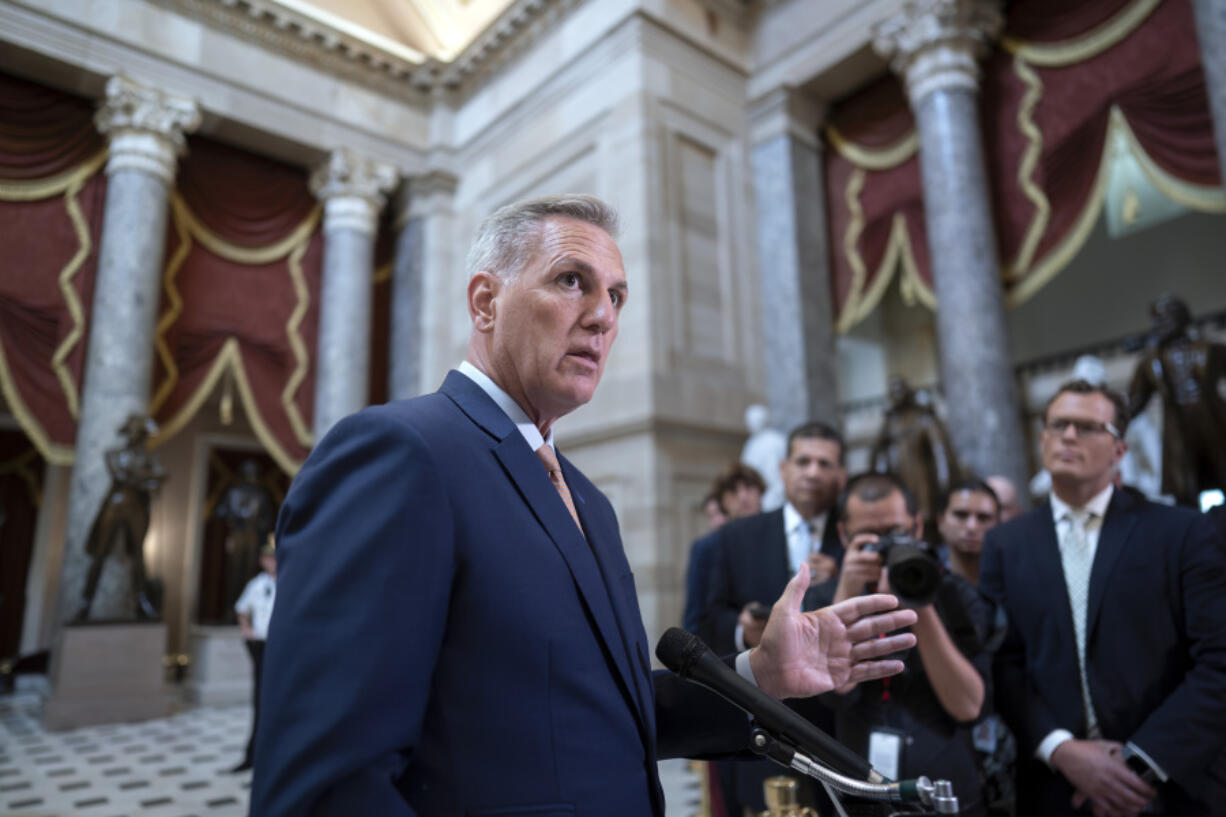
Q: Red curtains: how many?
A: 4